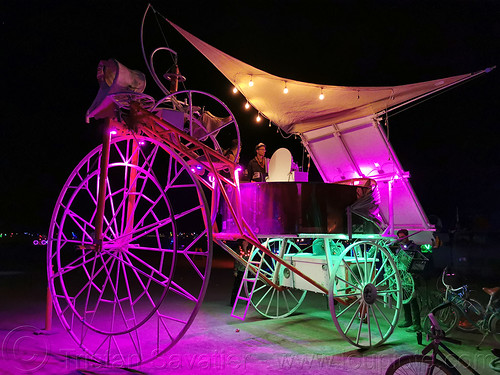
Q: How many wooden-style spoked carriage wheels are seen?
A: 2